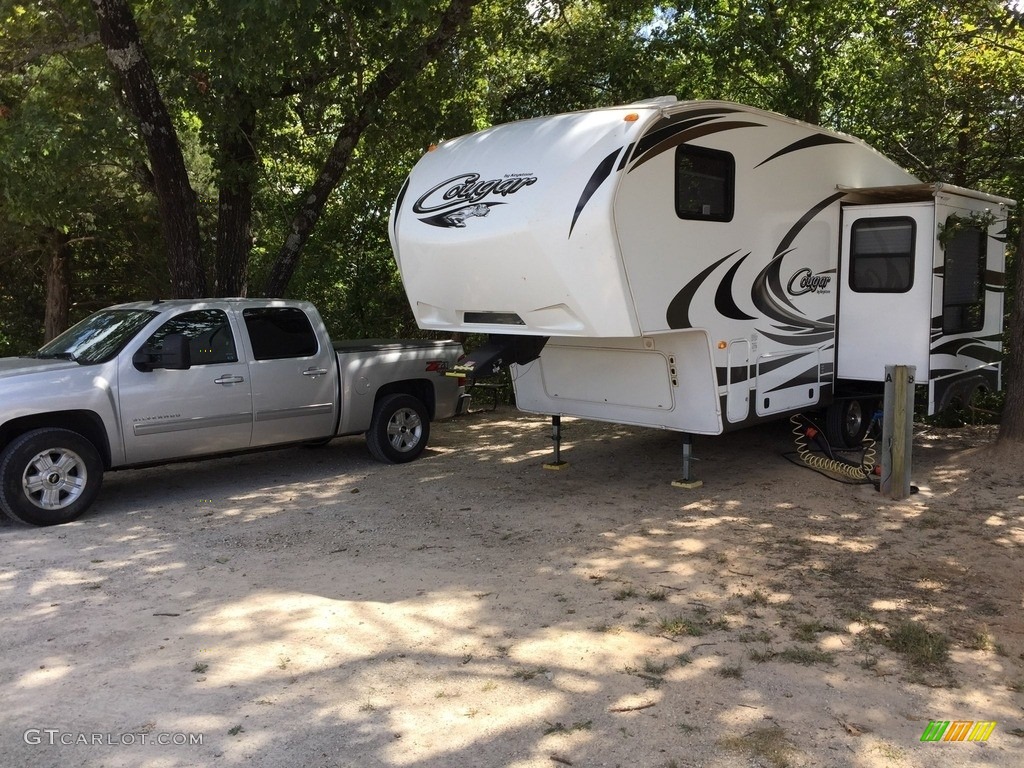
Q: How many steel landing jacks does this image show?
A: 2